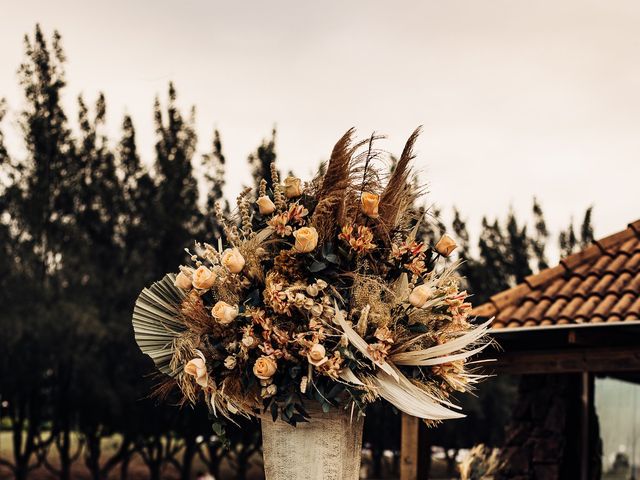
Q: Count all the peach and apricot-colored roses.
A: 13